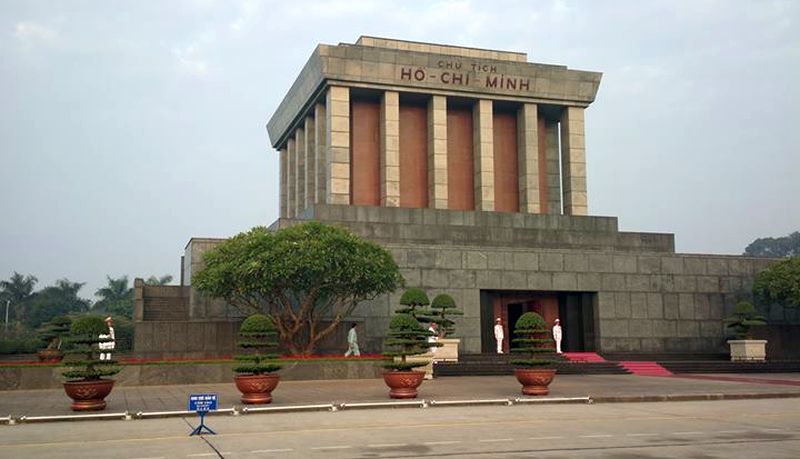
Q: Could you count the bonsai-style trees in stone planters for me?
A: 3